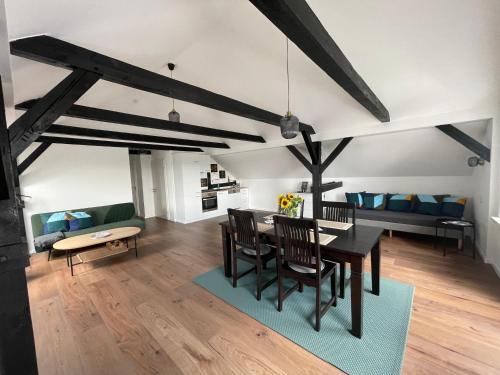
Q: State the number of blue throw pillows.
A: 7